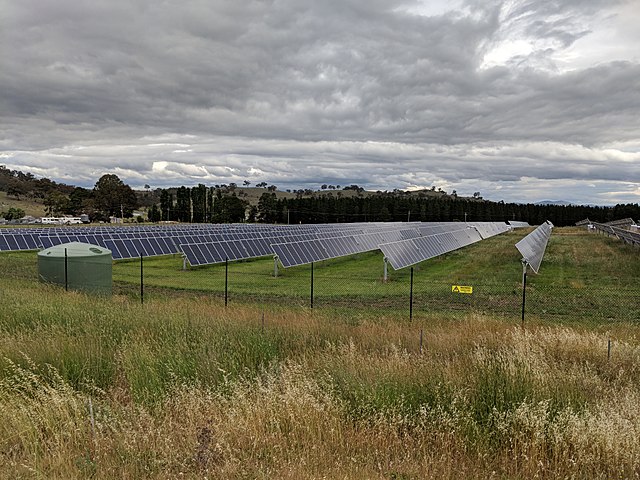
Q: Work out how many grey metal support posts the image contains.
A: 4